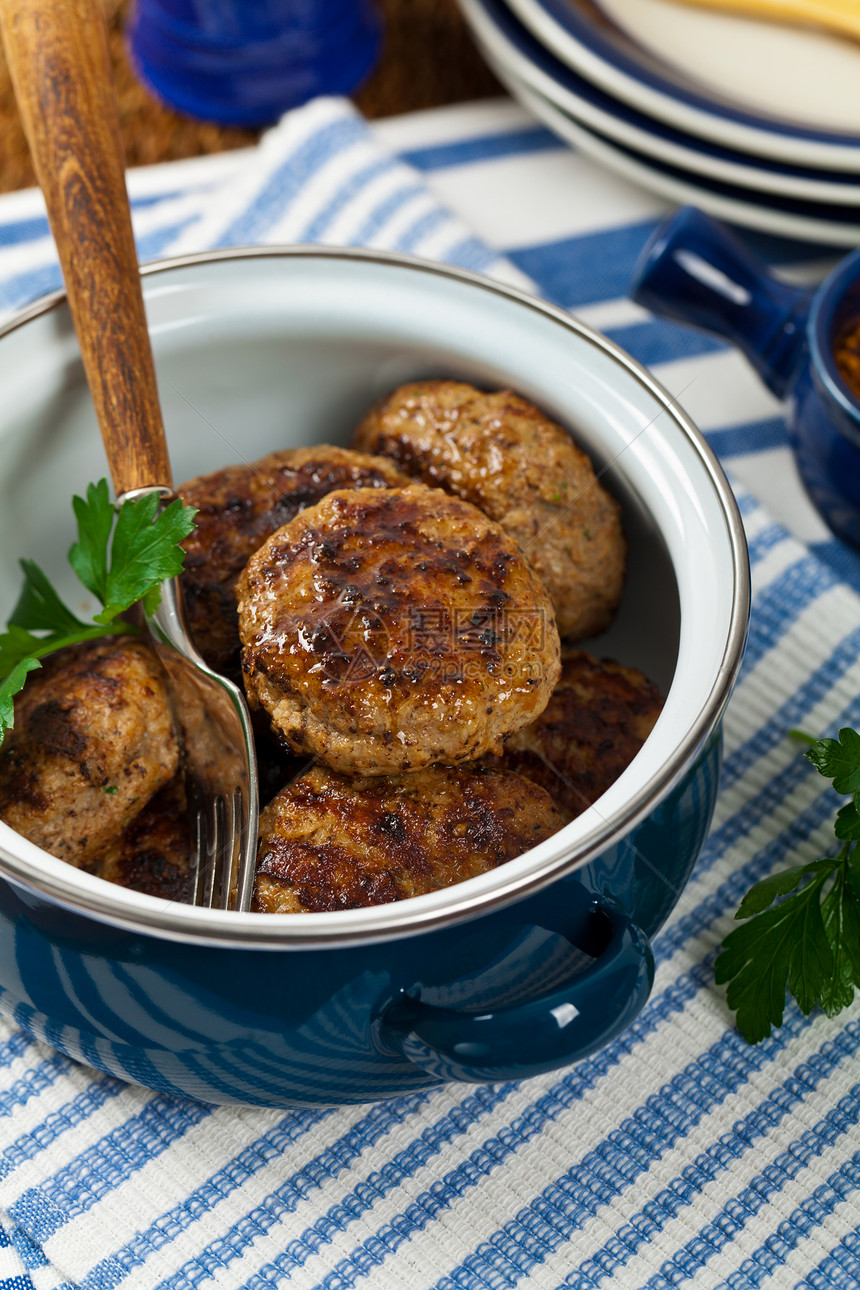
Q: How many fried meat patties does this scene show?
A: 7